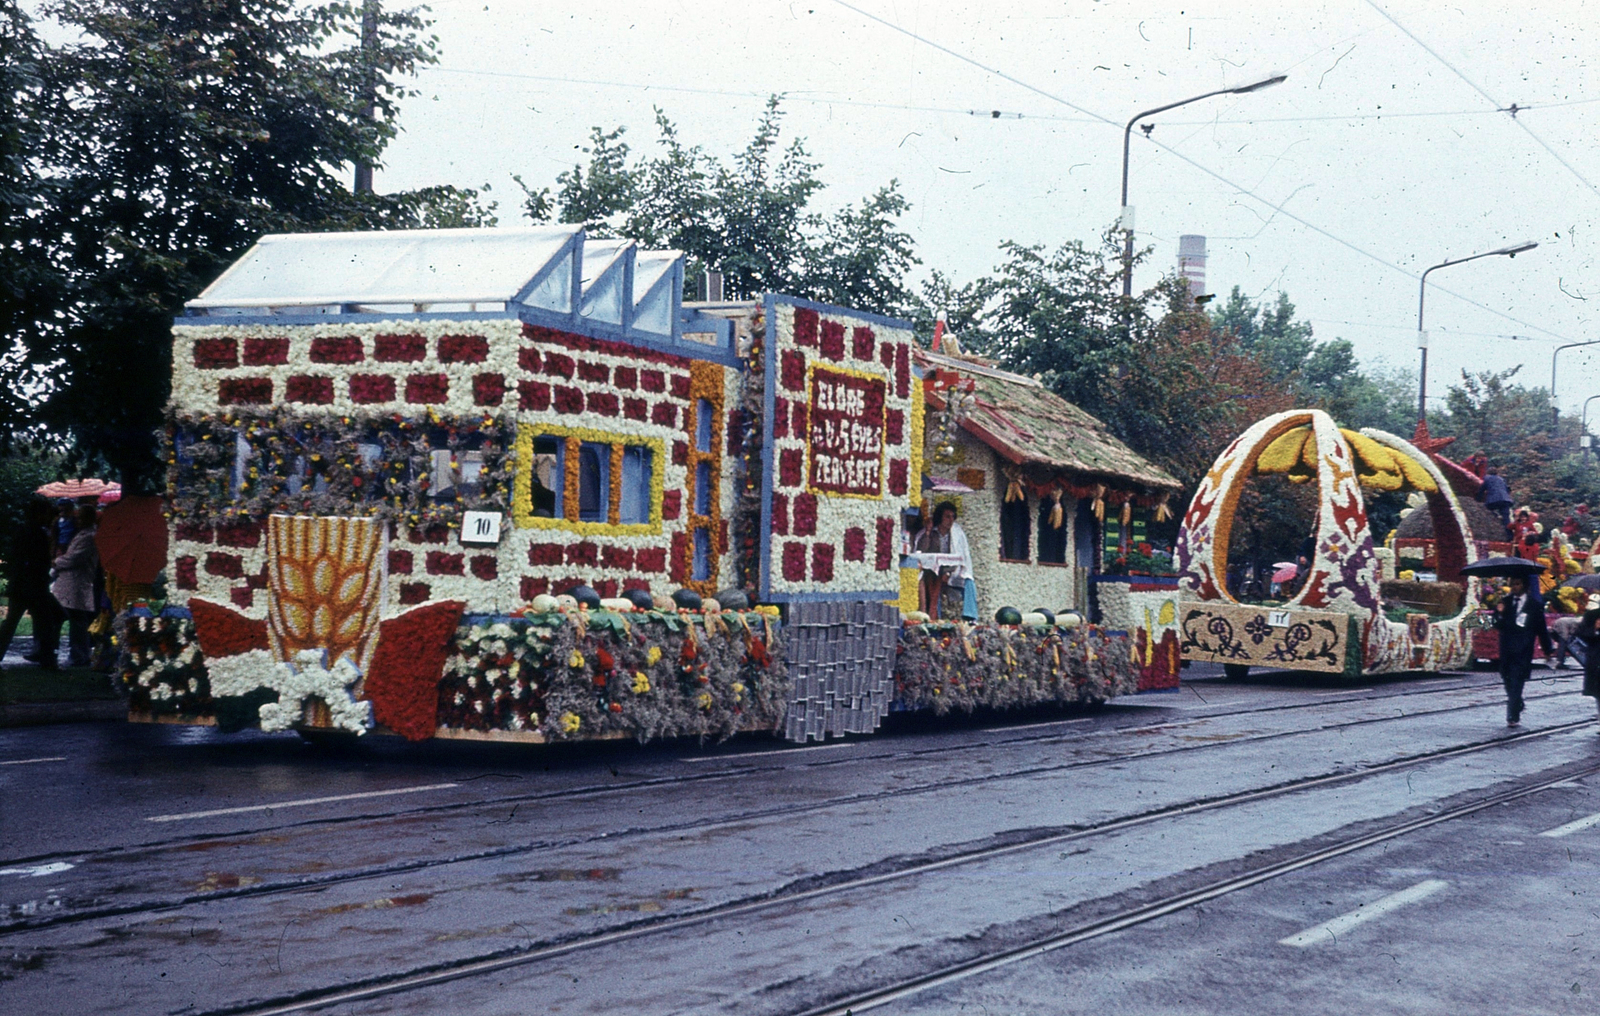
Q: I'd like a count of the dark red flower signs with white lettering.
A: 1